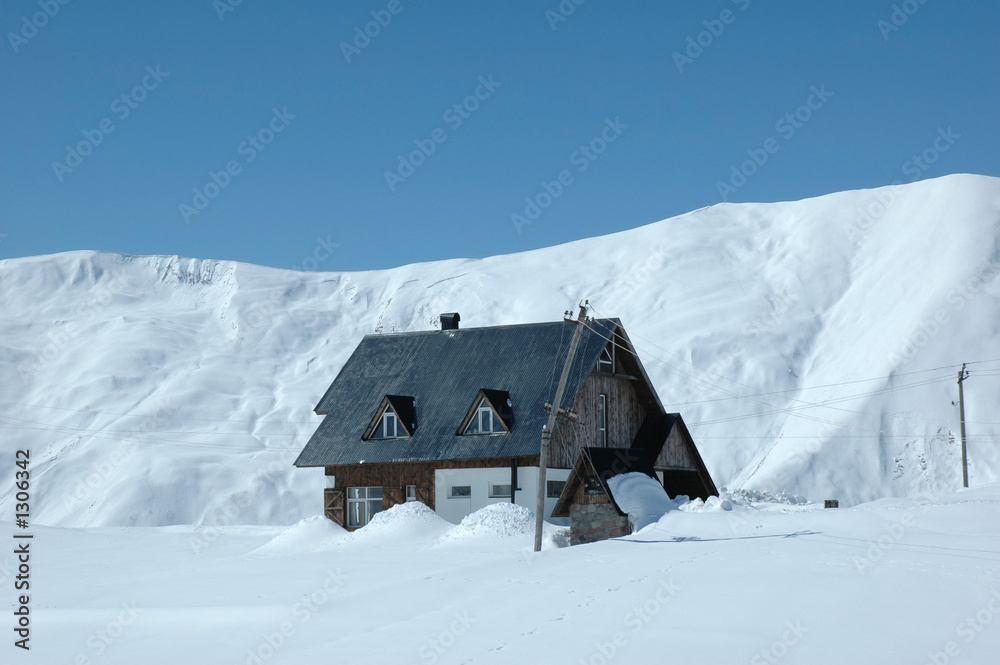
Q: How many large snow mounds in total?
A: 3